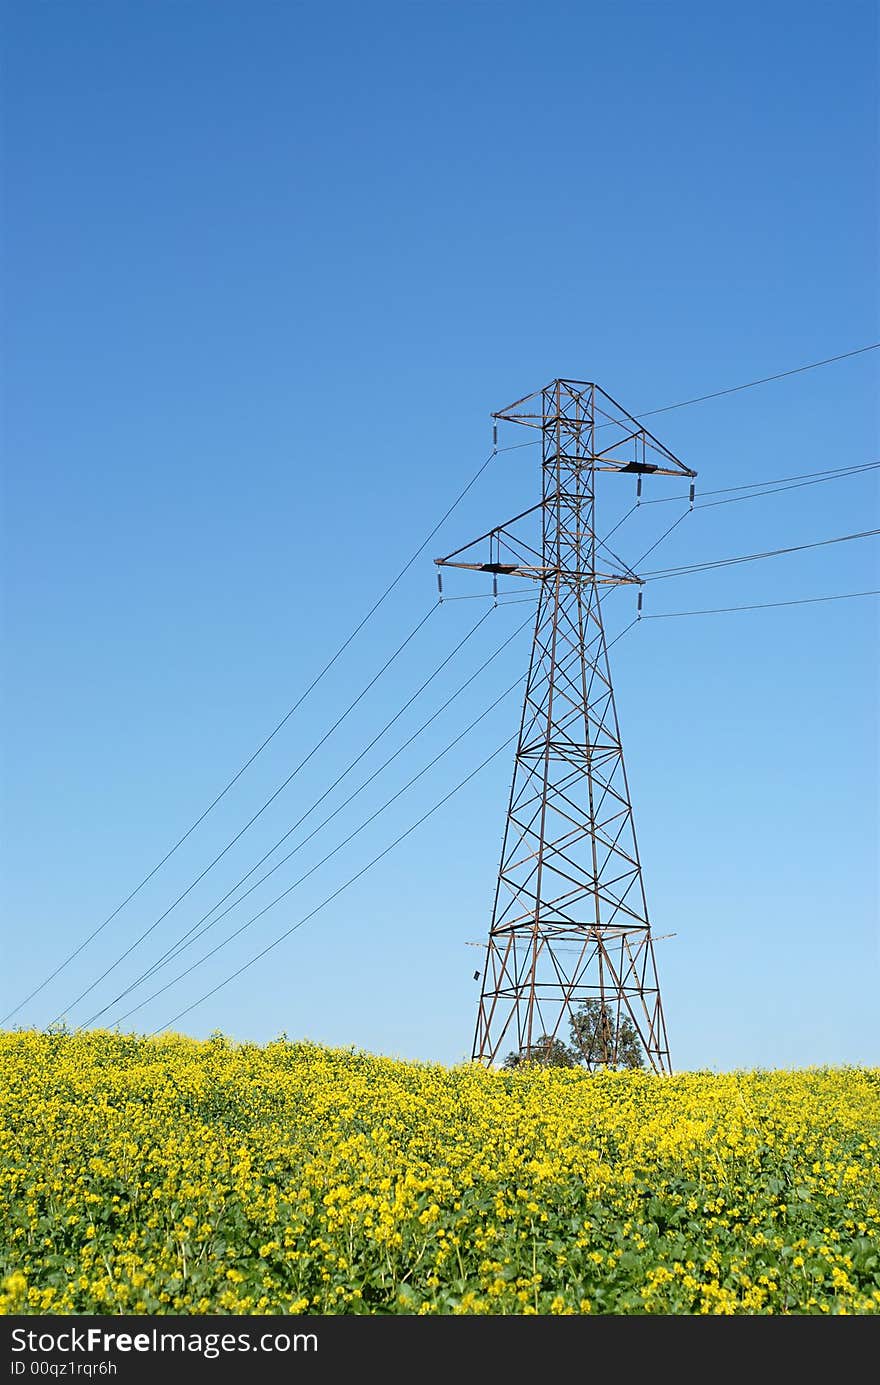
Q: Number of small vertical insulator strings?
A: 6